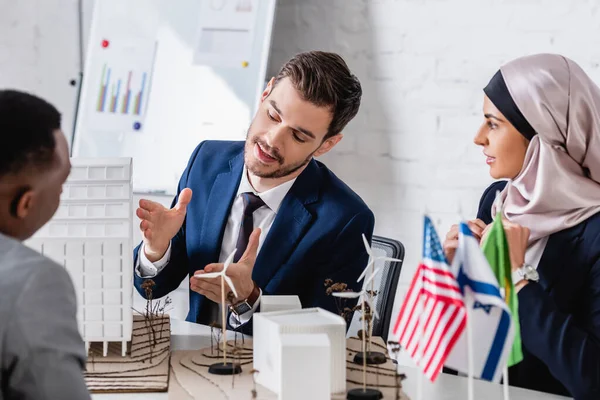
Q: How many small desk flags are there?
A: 3